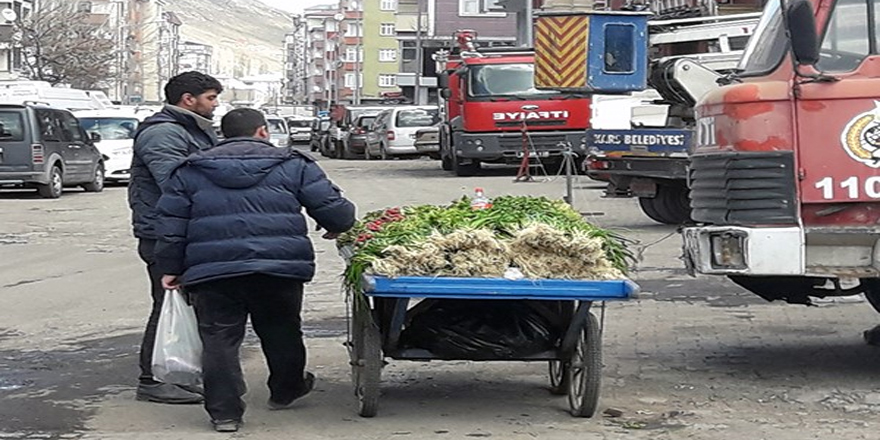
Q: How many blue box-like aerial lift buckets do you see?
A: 1